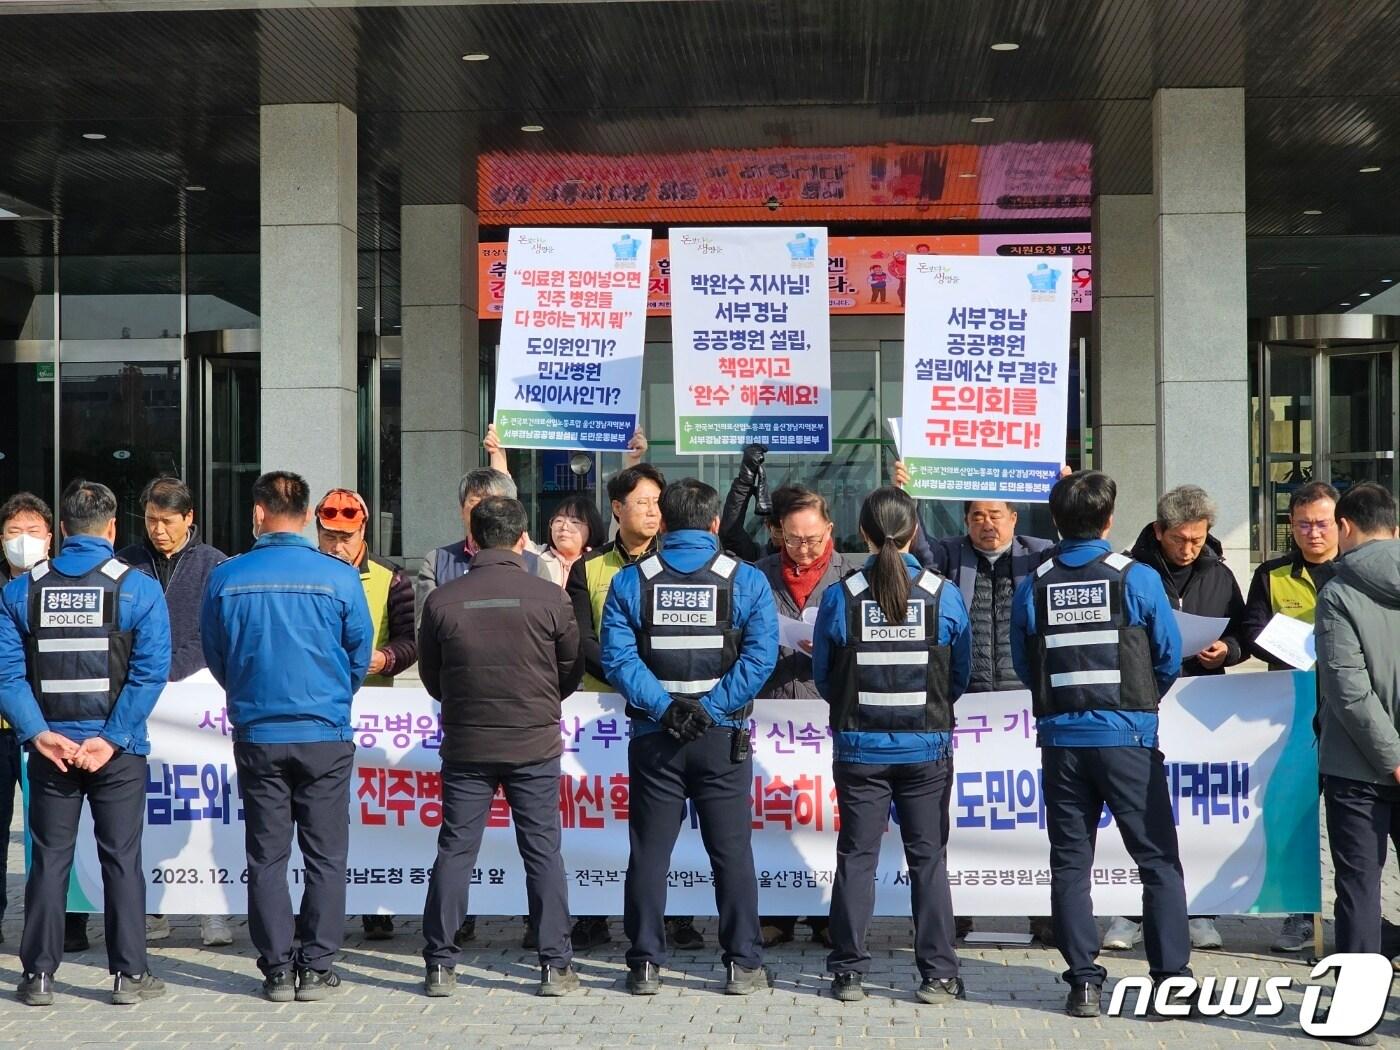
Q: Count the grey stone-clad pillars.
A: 4